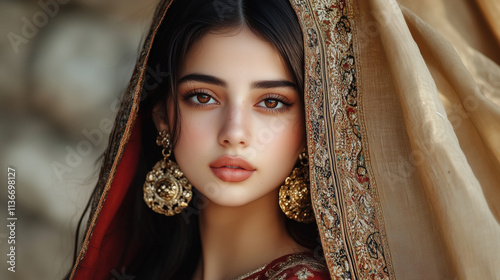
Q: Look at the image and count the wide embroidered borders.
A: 1